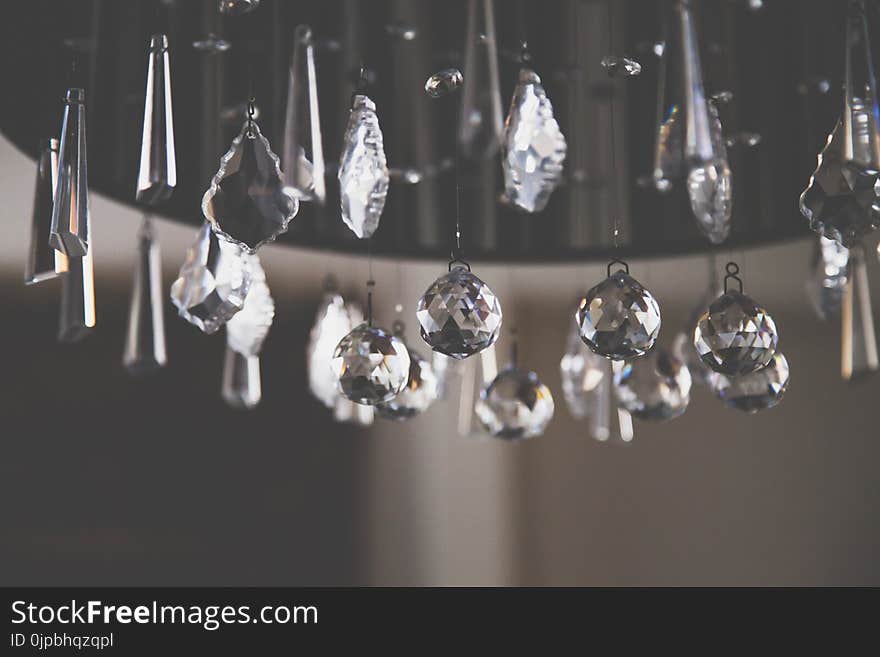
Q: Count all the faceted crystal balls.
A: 8